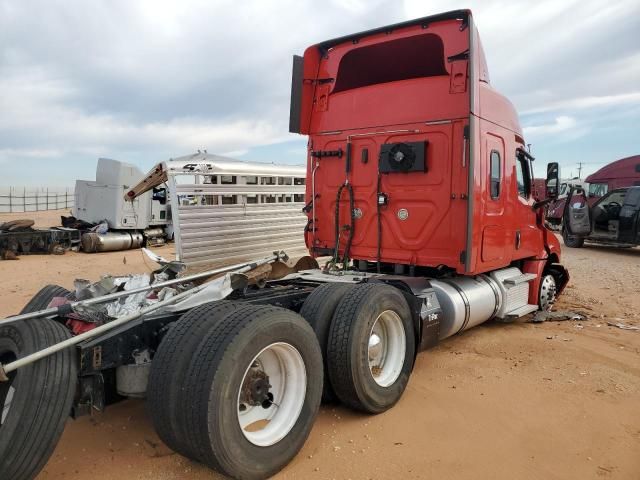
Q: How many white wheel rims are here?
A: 2